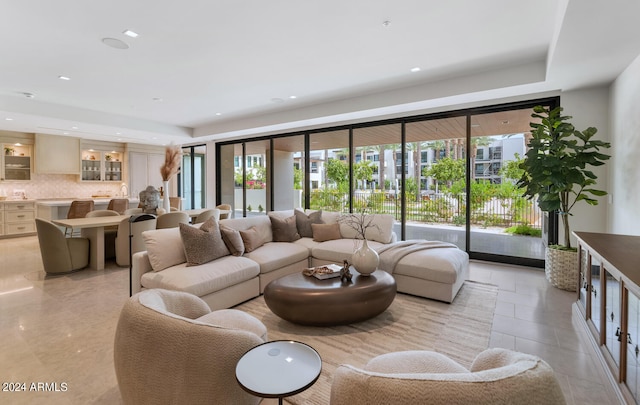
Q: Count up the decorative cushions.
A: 6